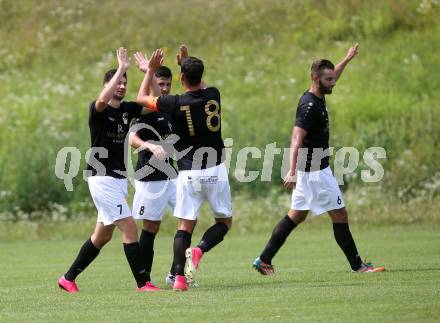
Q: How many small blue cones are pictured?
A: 0